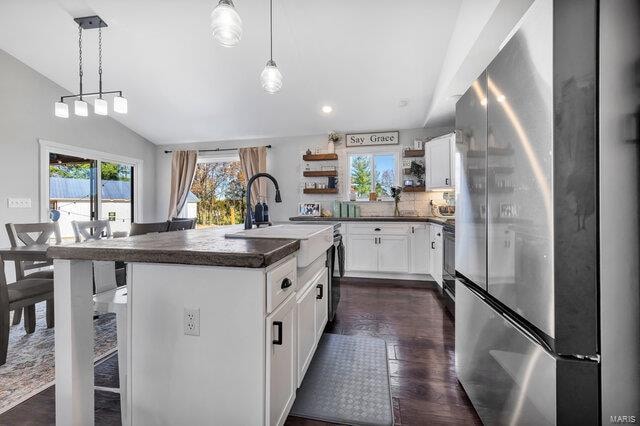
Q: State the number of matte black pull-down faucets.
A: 1